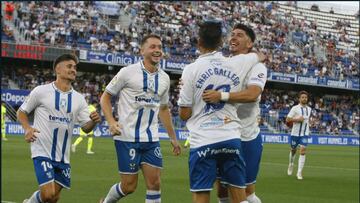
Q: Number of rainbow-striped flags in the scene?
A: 0